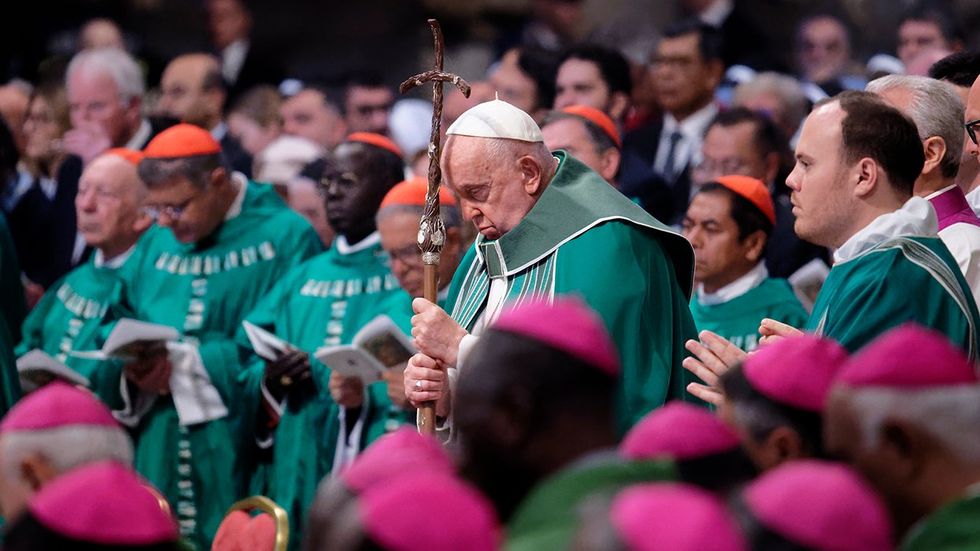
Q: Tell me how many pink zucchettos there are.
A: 10